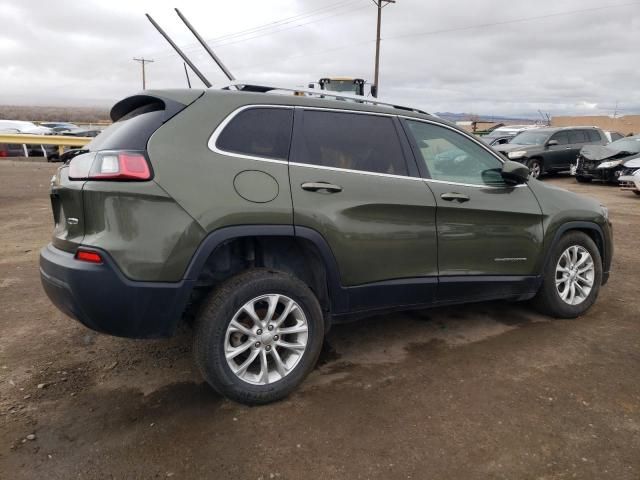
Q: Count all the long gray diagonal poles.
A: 2